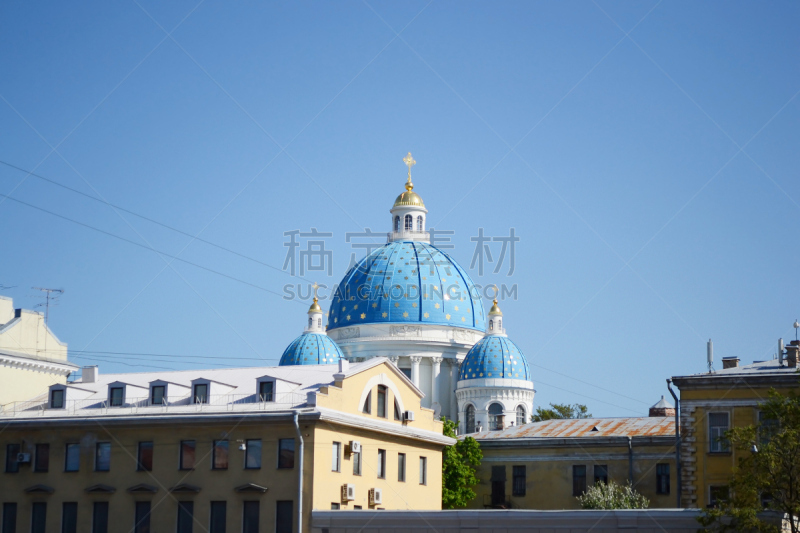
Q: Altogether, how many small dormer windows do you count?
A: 5